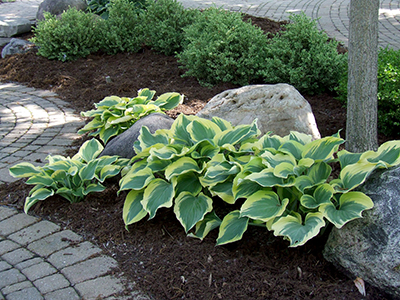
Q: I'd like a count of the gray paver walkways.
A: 3